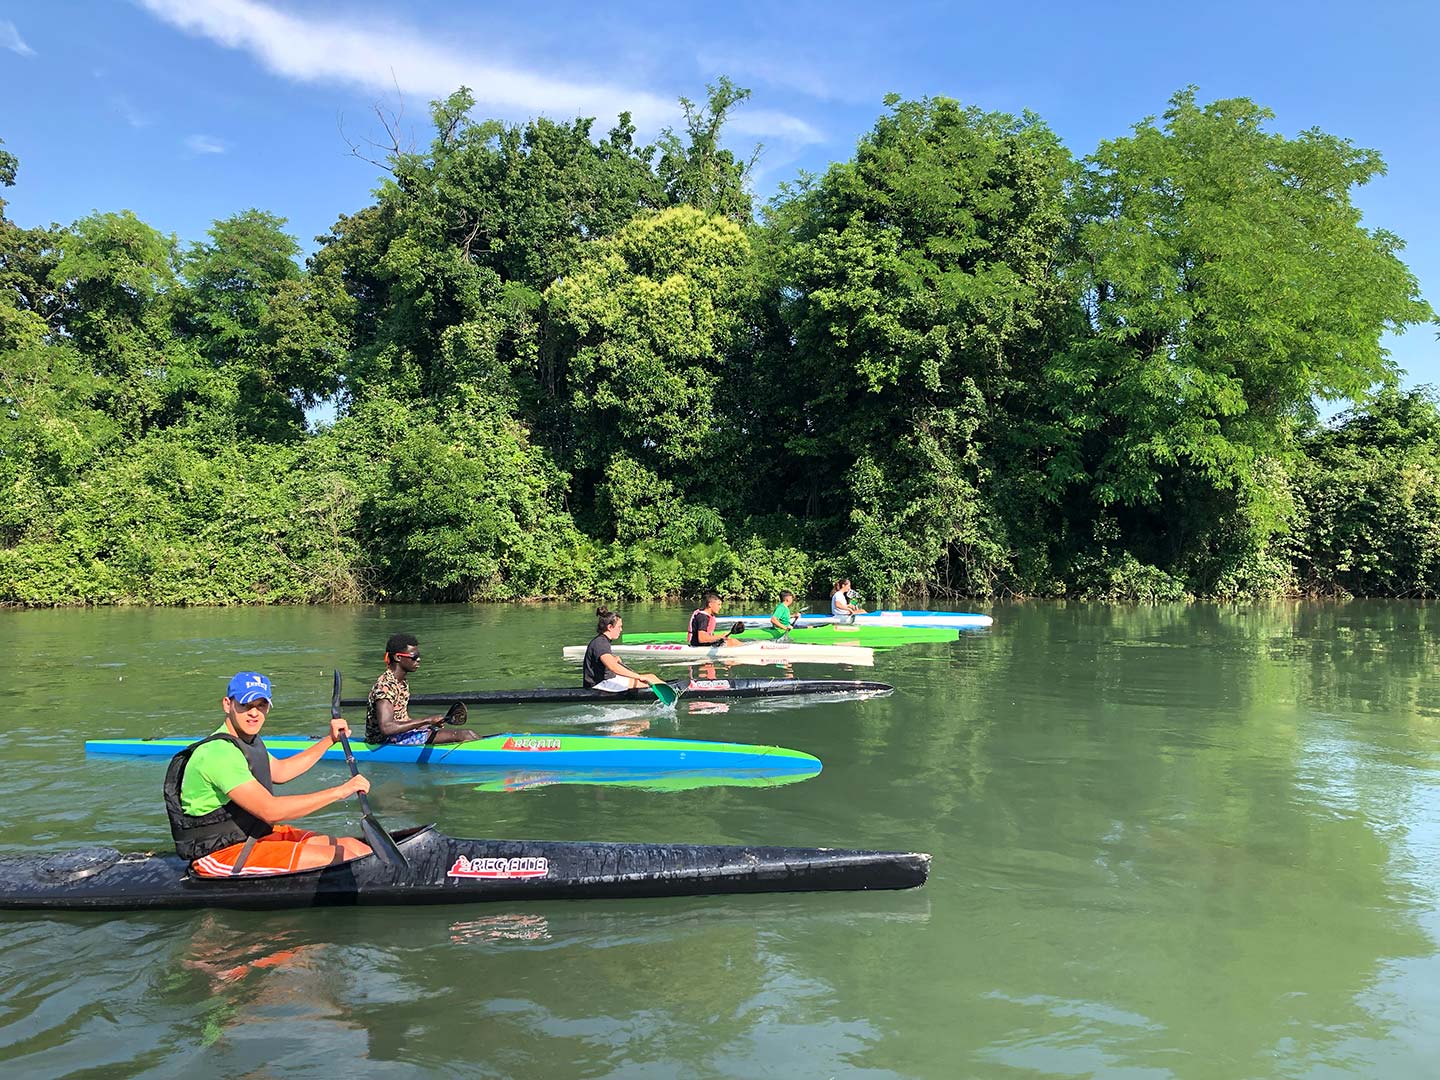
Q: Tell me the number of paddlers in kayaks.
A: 6